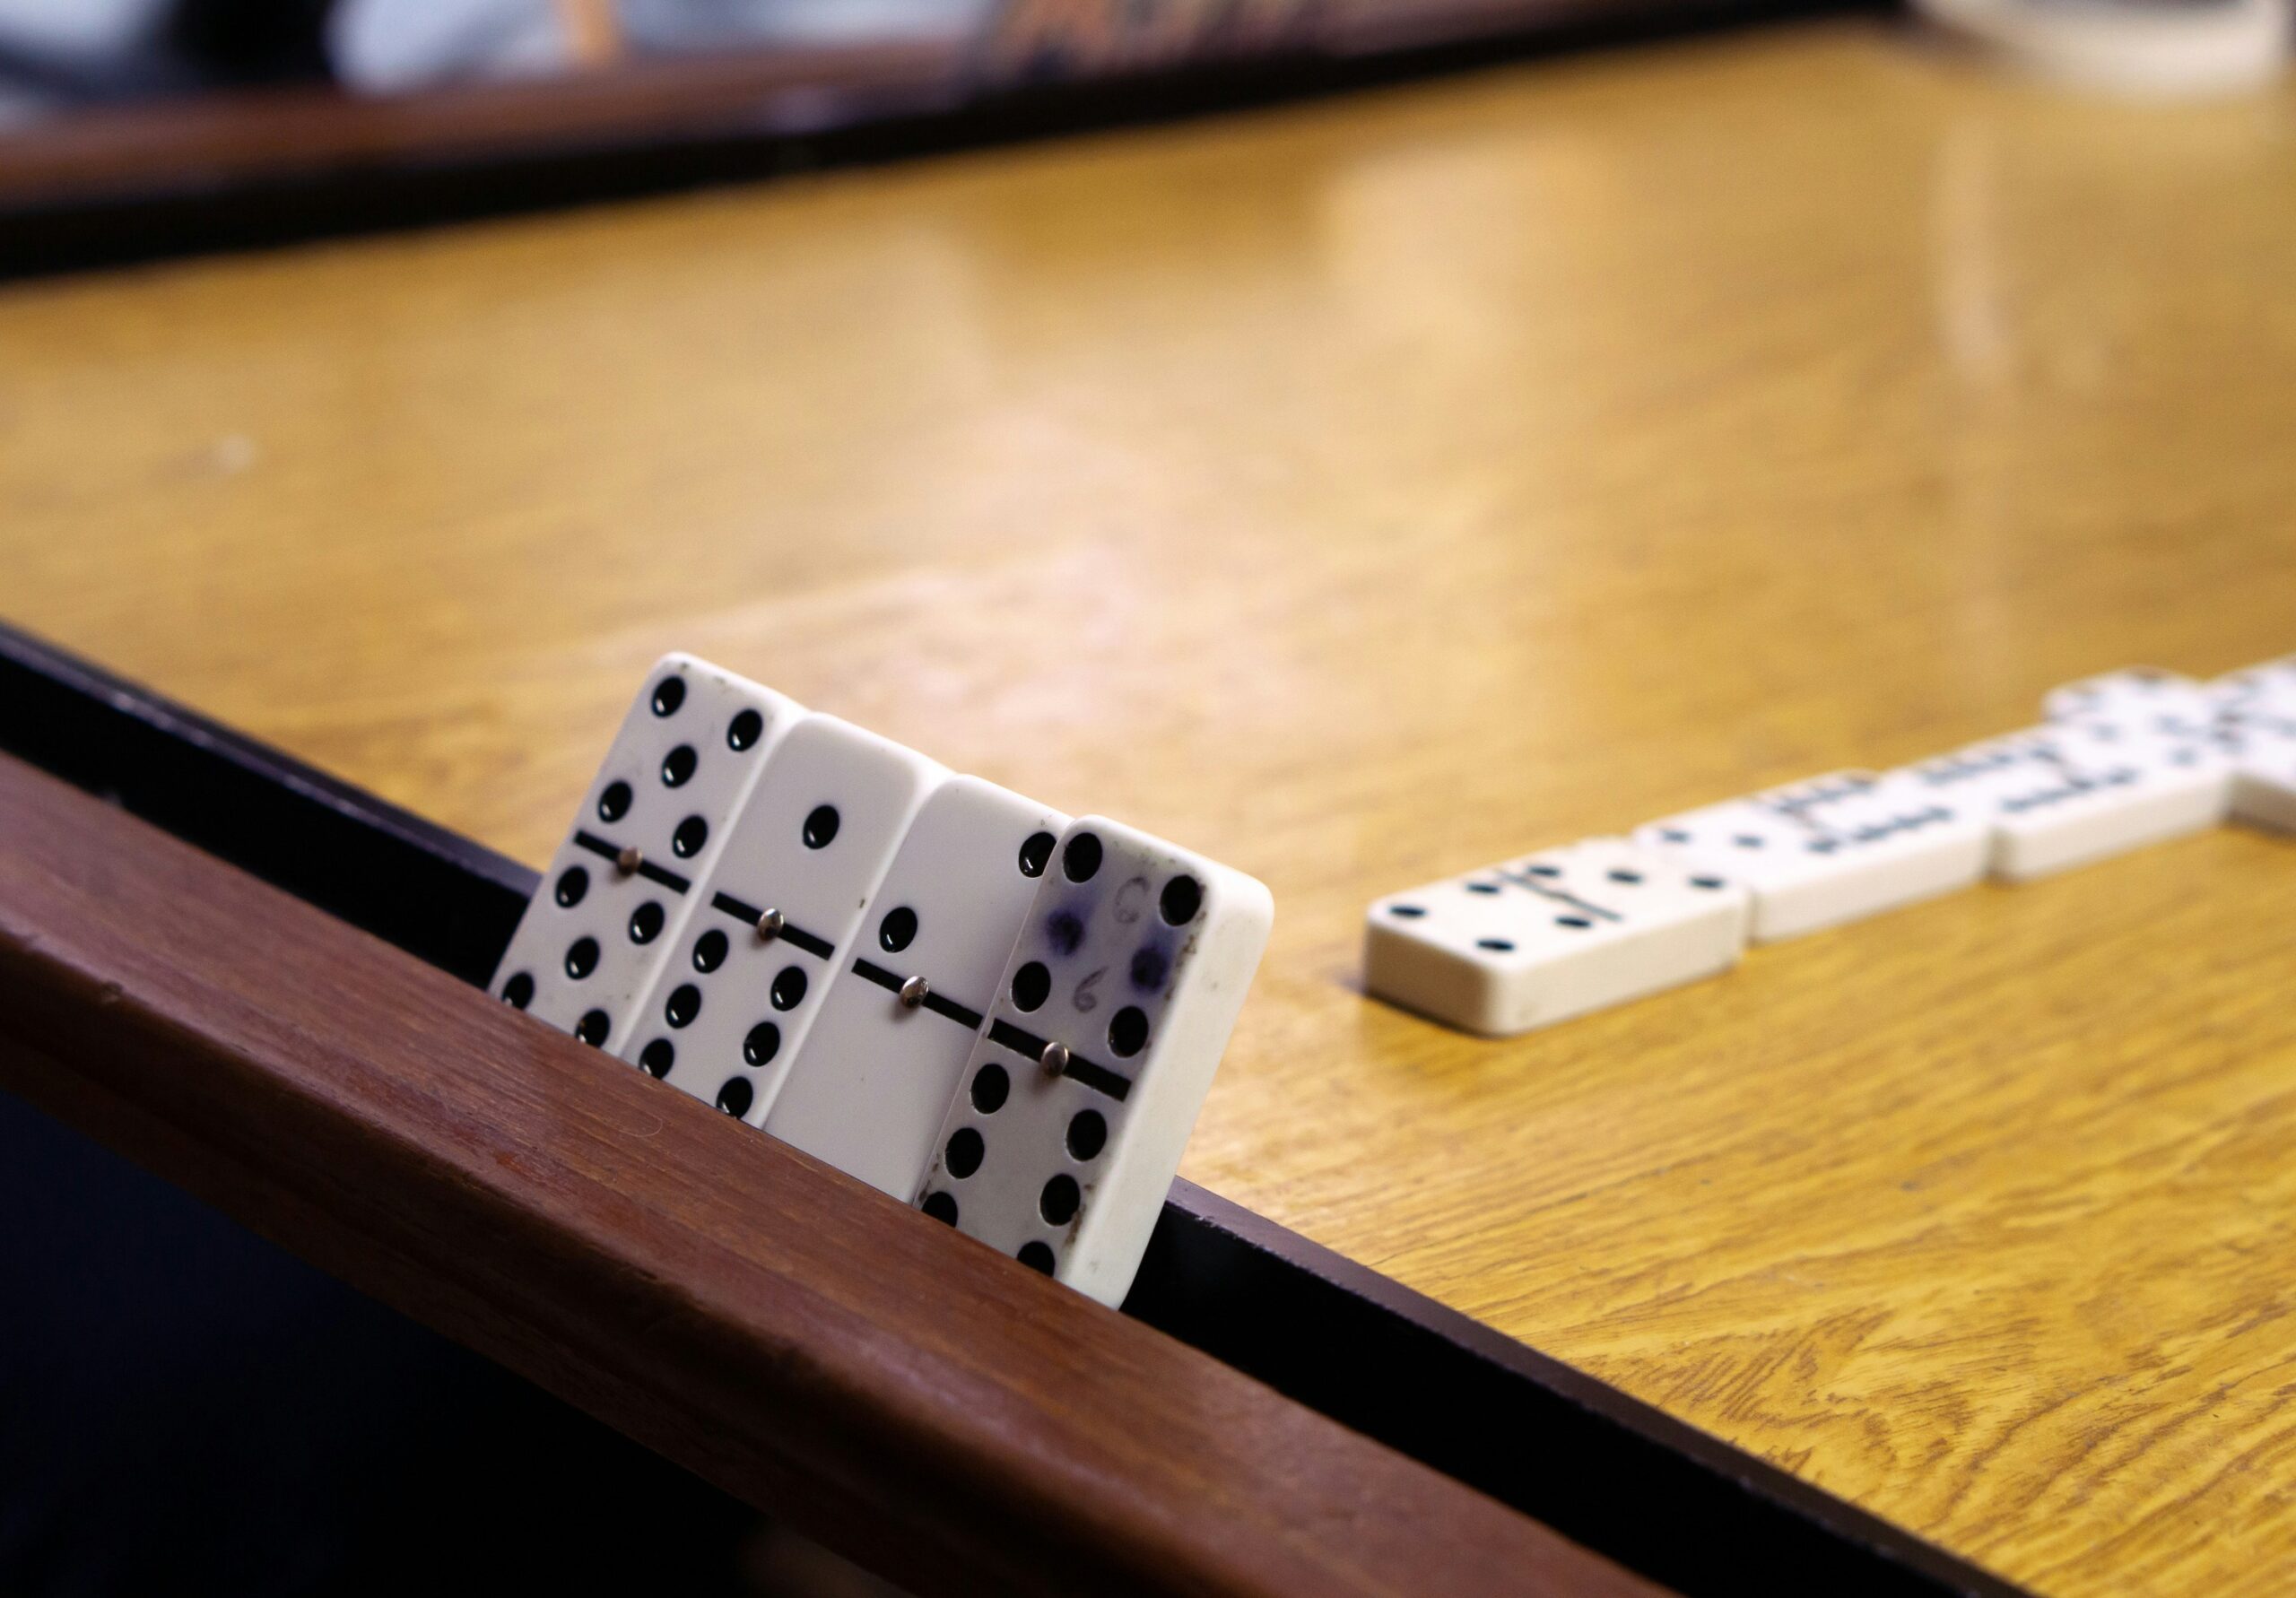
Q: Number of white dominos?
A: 9